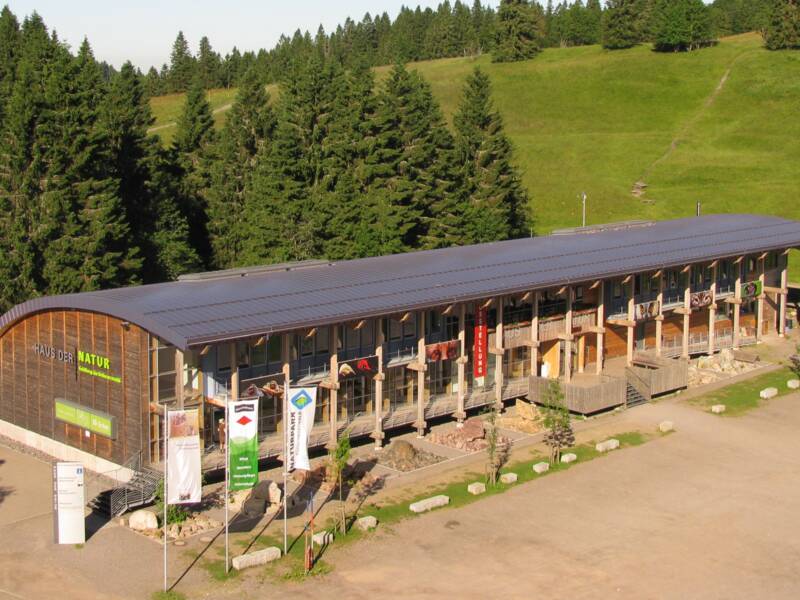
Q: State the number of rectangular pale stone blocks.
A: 13